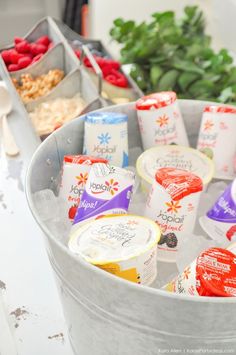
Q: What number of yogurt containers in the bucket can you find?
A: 10